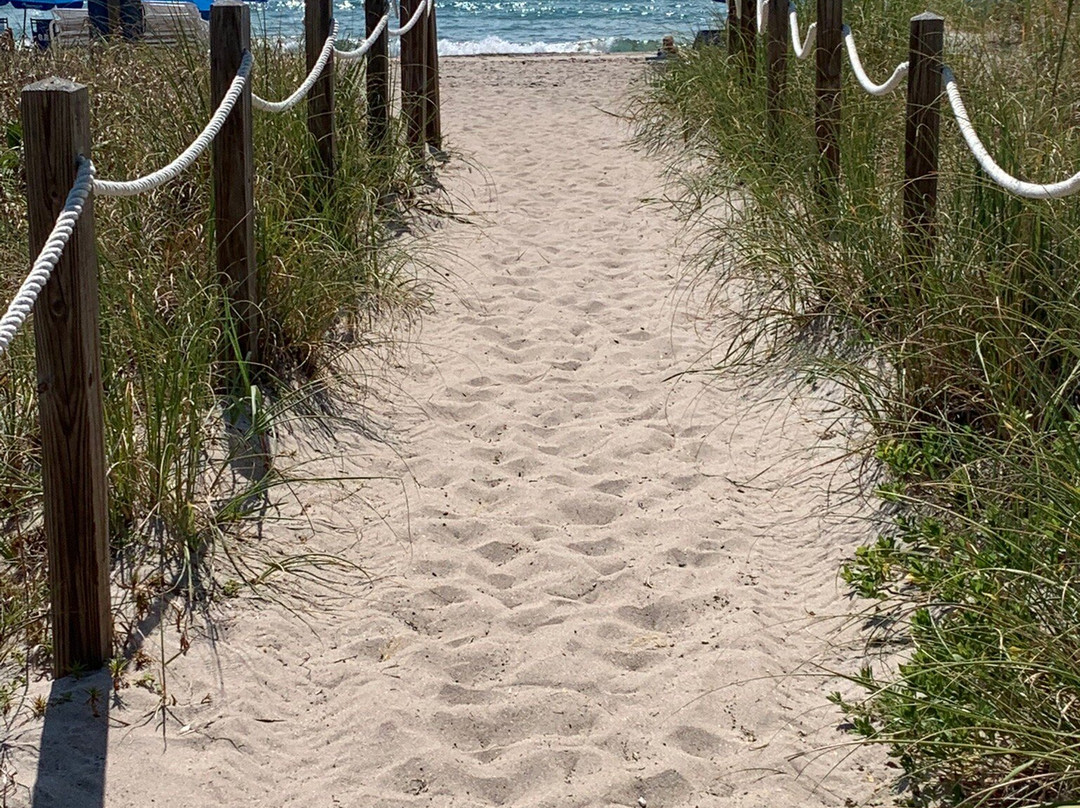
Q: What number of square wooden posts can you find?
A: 11